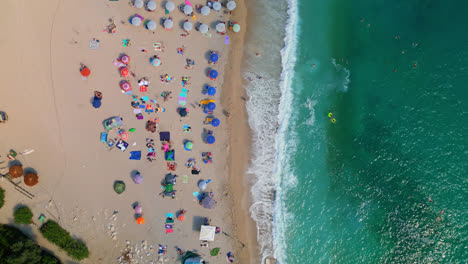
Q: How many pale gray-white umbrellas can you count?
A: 13